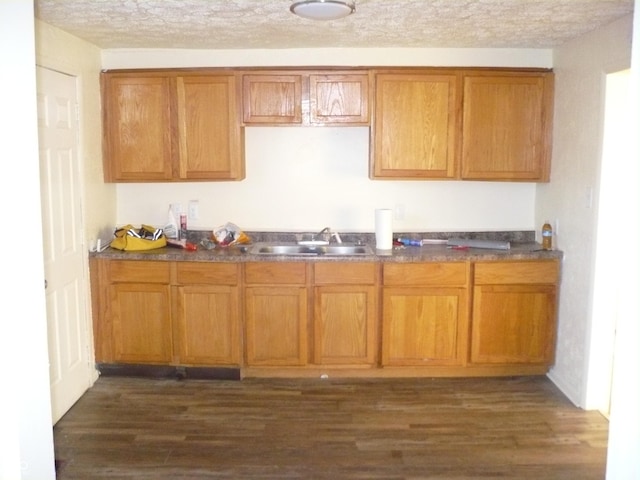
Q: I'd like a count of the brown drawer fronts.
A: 6